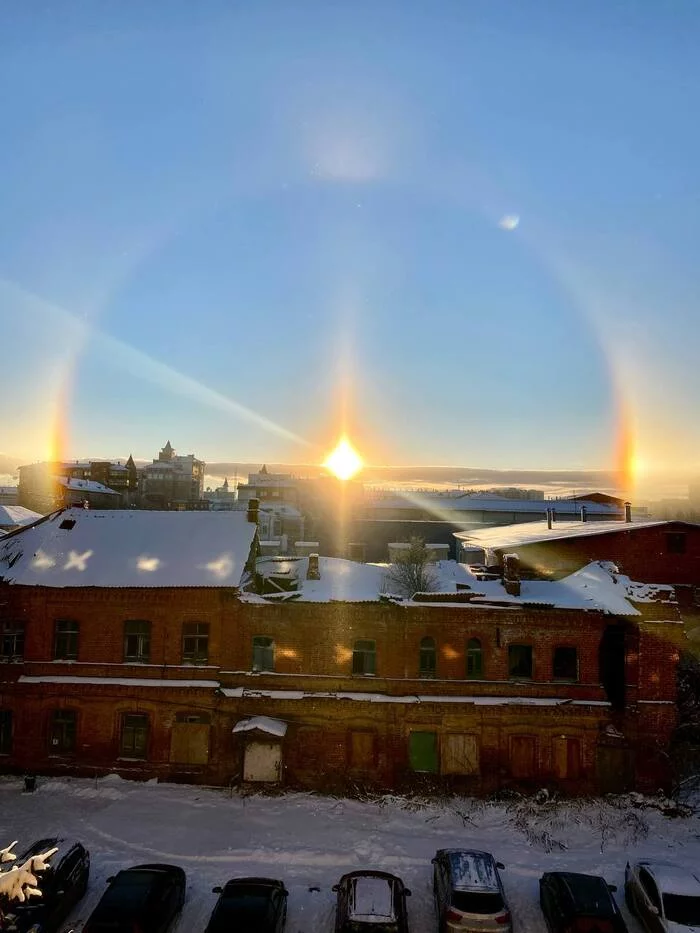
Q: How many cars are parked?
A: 7